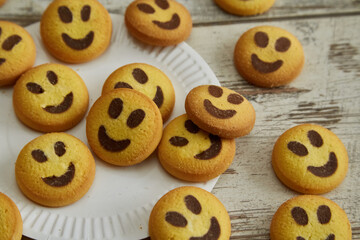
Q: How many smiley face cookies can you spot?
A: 15